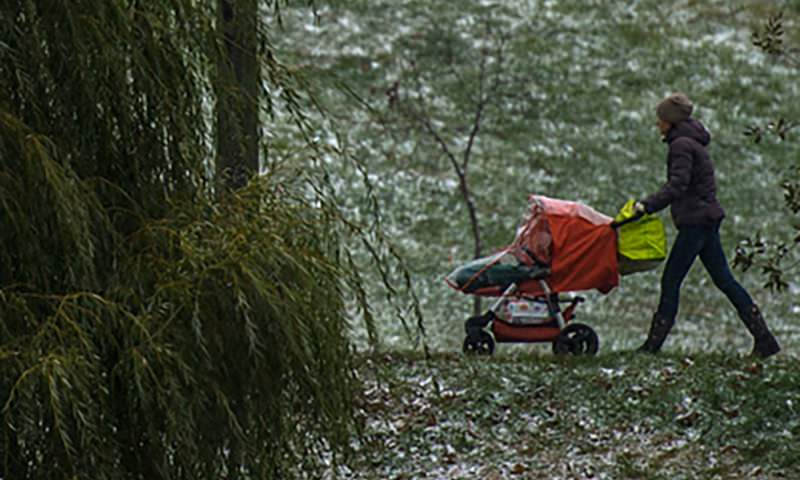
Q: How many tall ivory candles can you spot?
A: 0